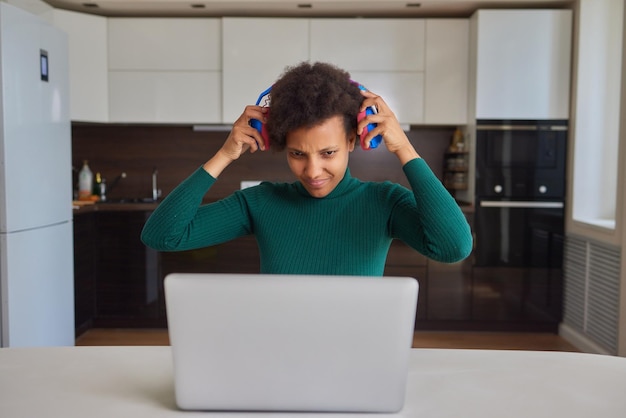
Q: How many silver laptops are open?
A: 1